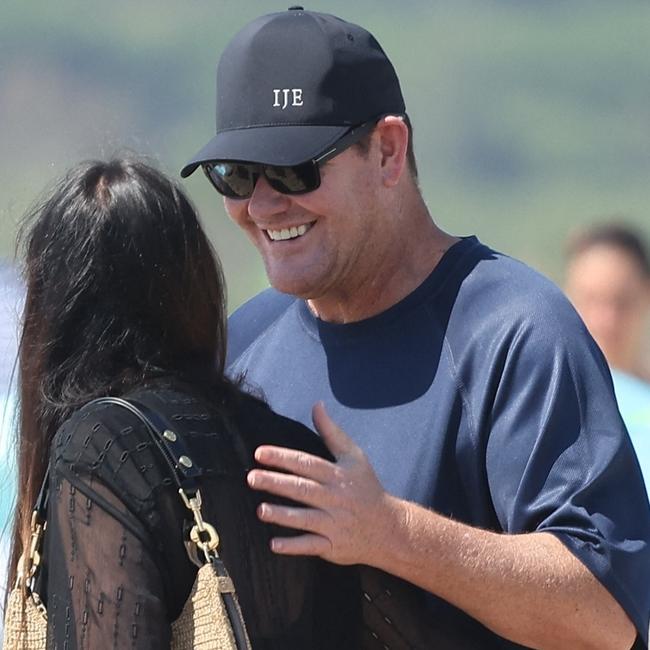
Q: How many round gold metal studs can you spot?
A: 2